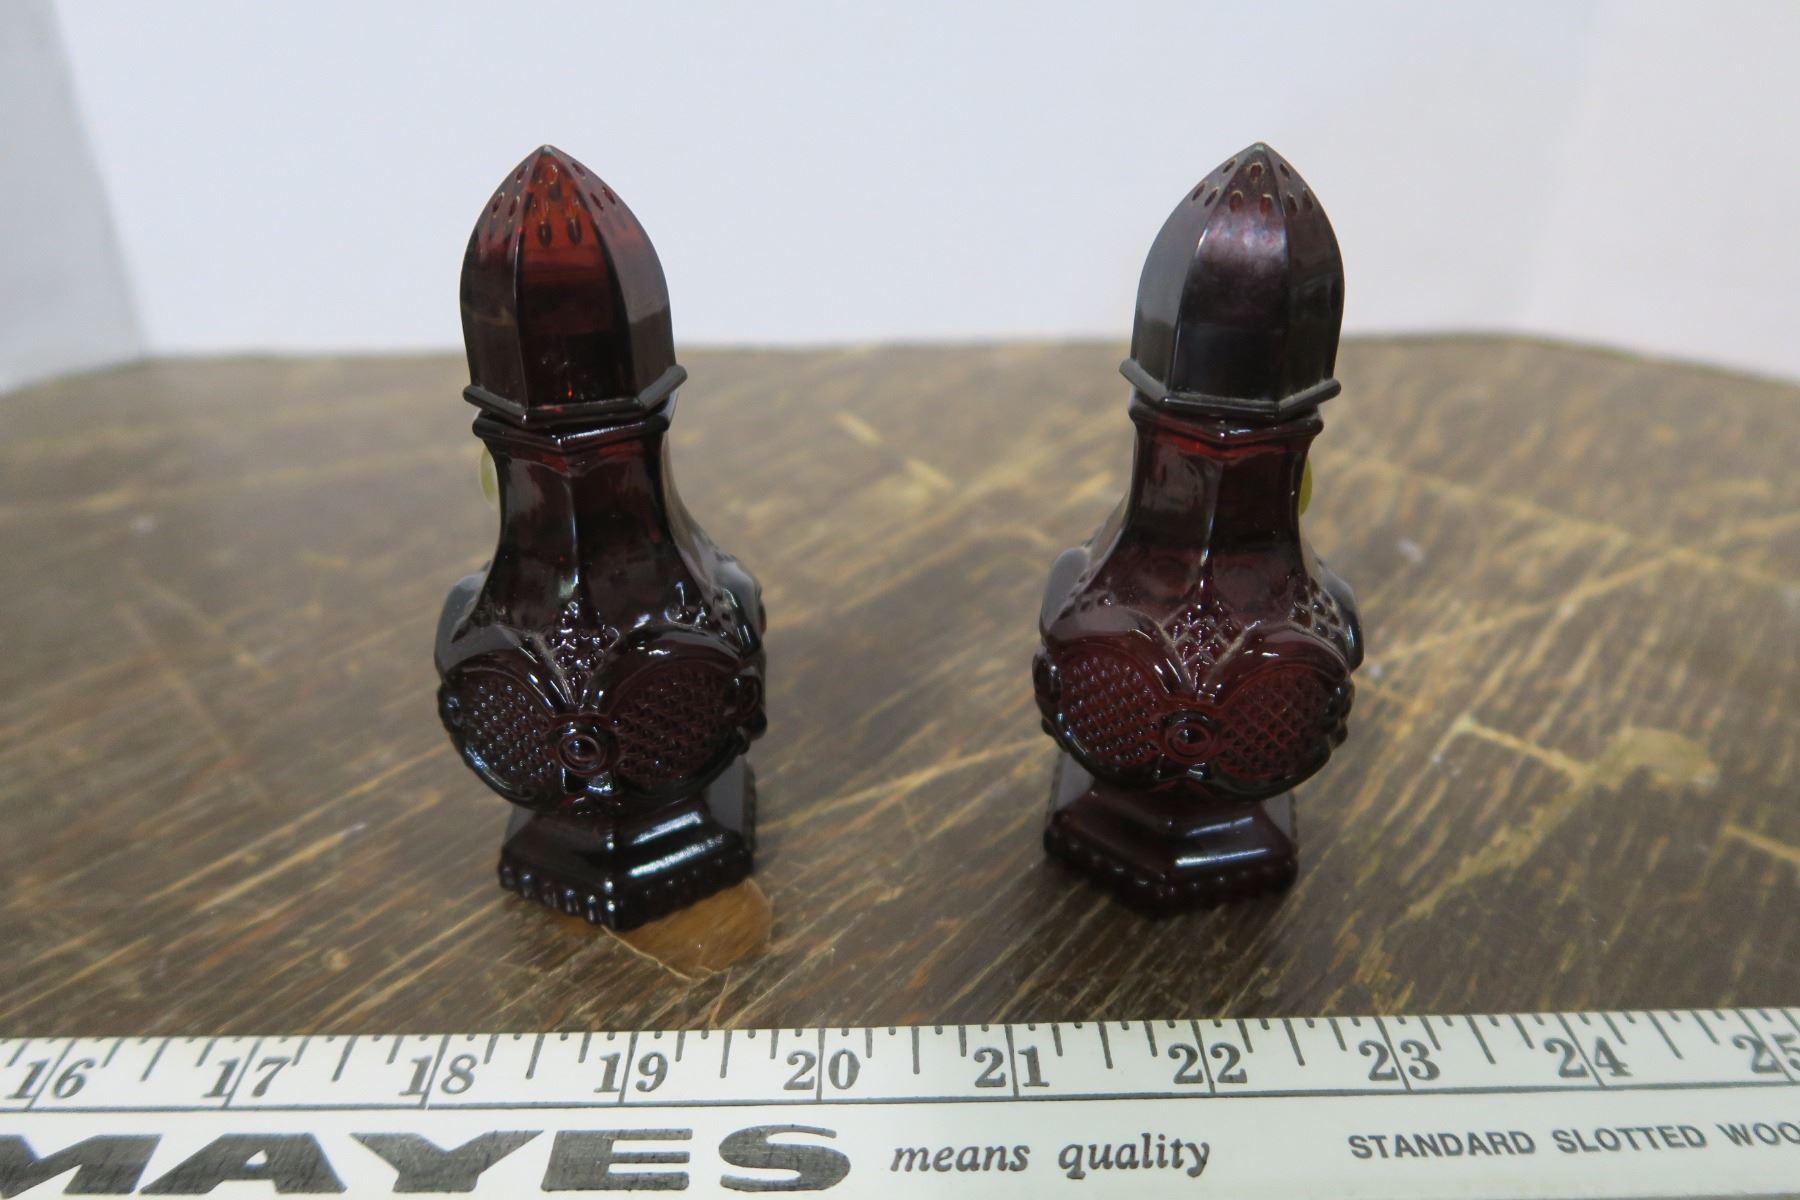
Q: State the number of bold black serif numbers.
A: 10